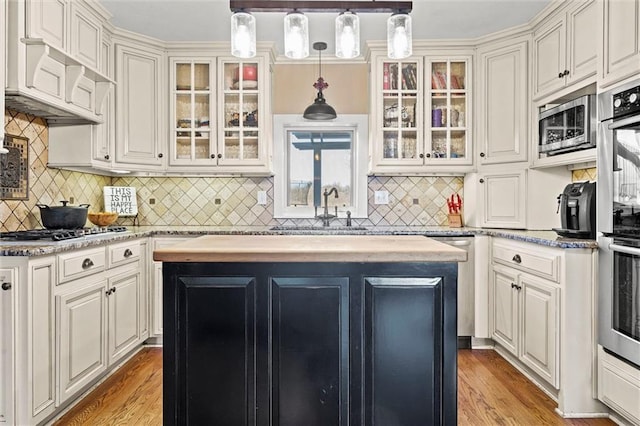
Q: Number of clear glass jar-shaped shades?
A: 4